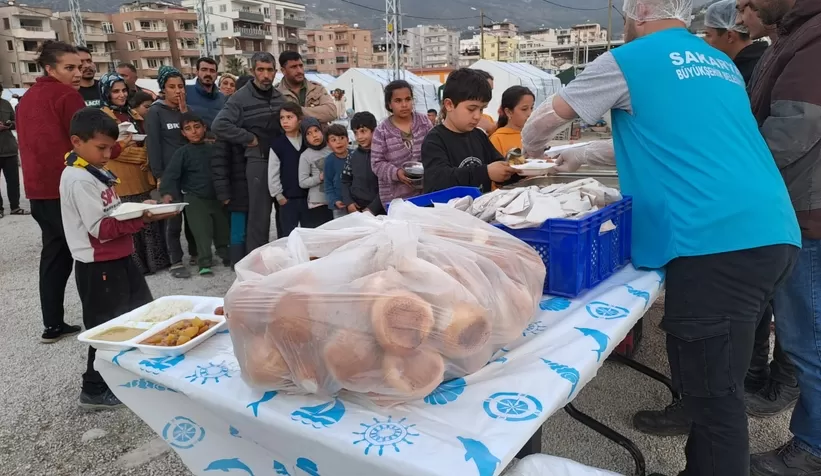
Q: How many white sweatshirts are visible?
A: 1